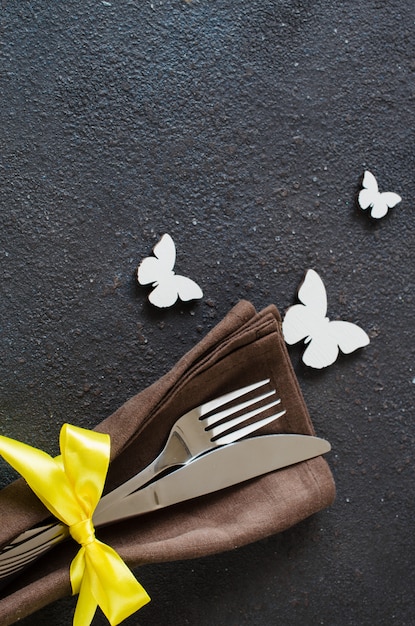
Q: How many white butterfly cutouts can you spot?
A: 3